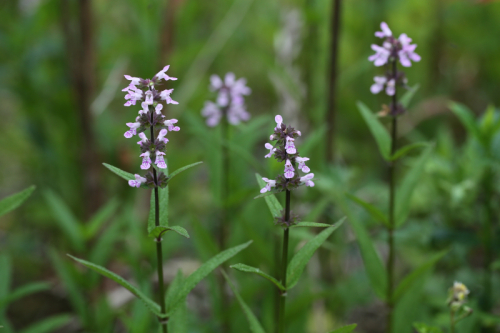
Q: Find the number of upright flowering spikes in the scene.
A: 4